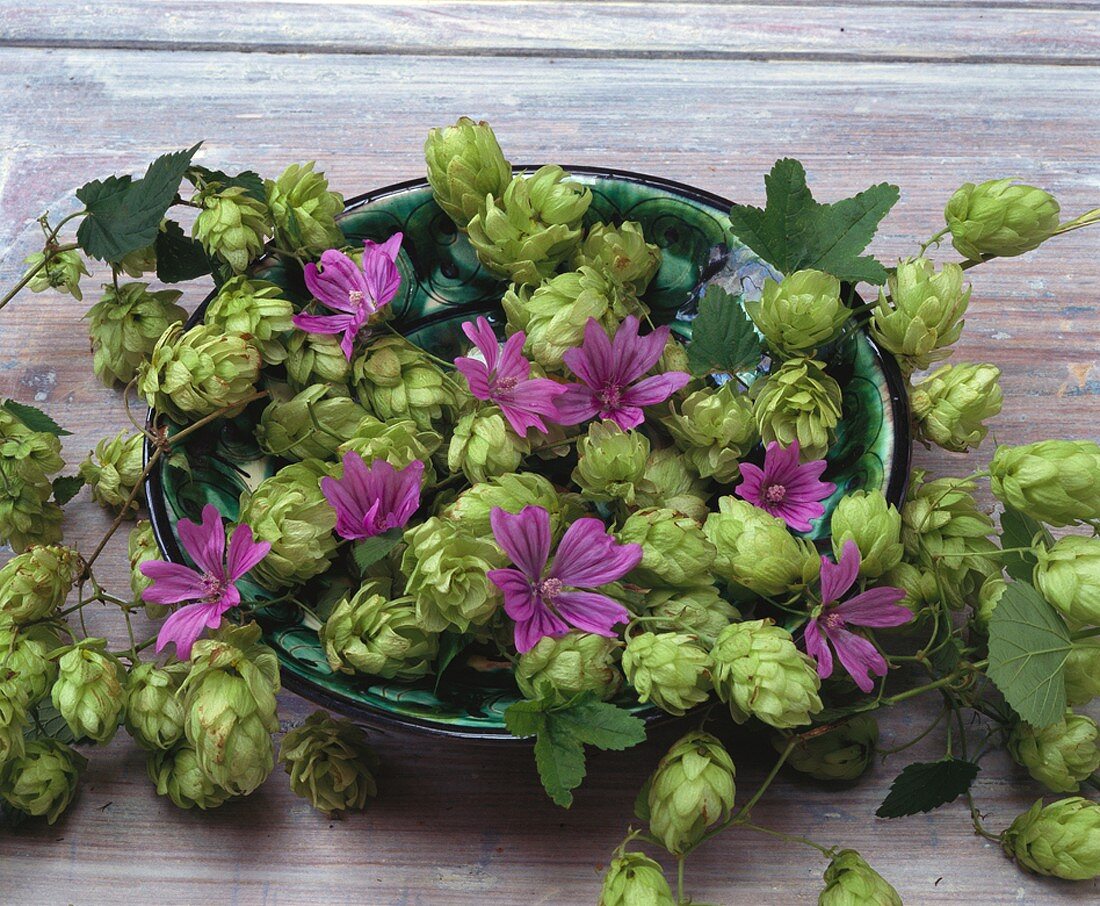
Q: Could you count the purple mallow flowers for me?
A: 8